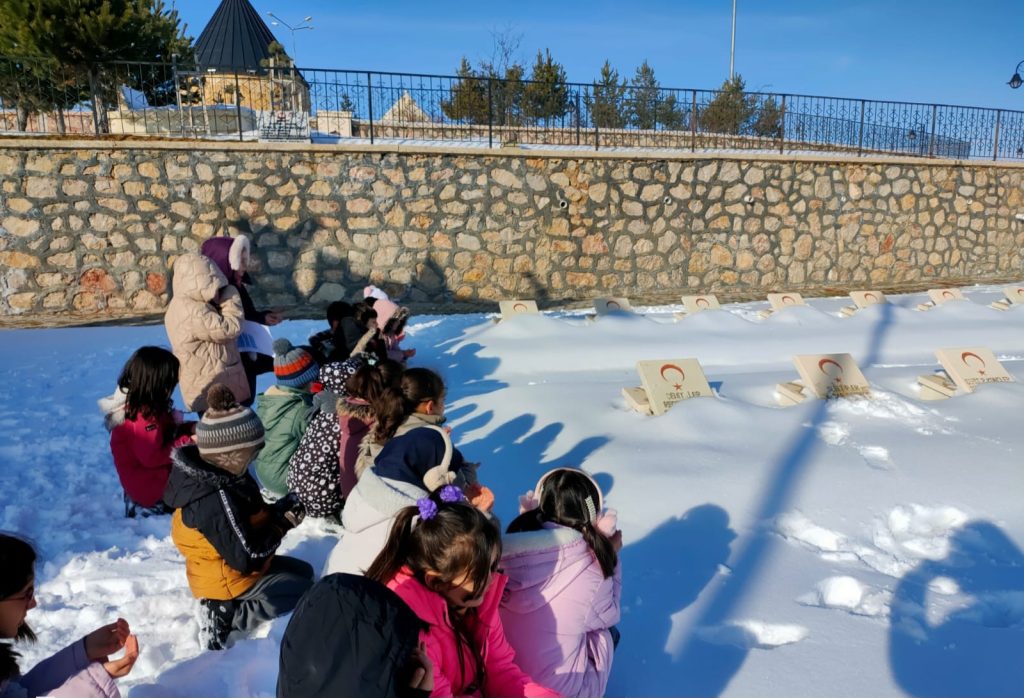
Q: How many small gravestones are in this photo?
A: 10